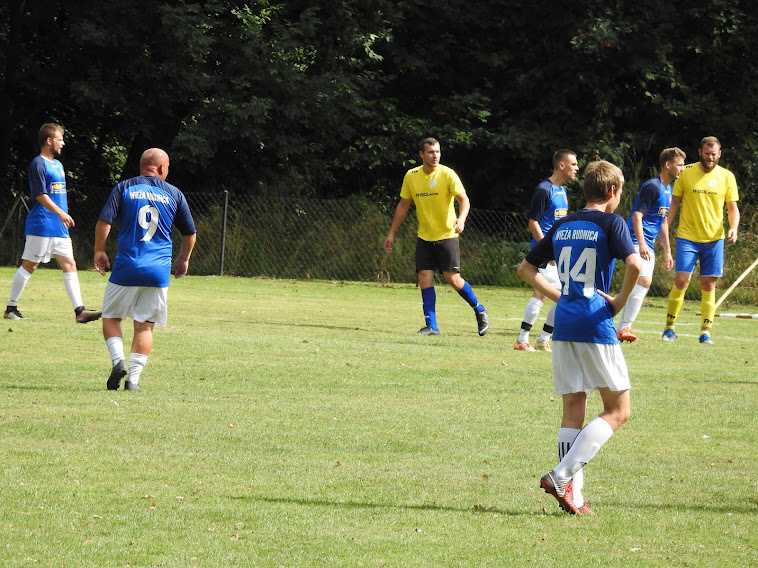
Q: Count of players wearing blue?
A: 5